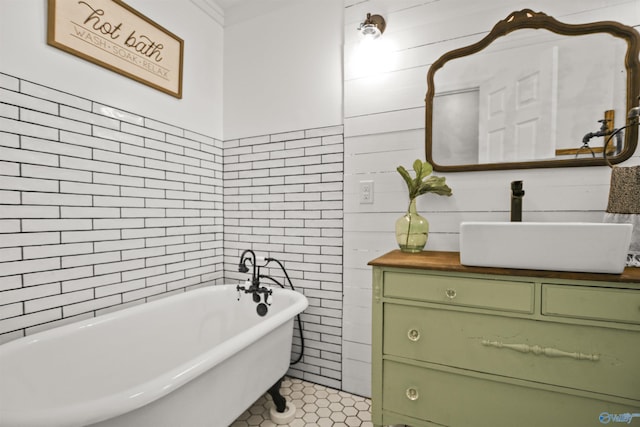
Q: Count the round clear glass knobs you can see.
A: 3